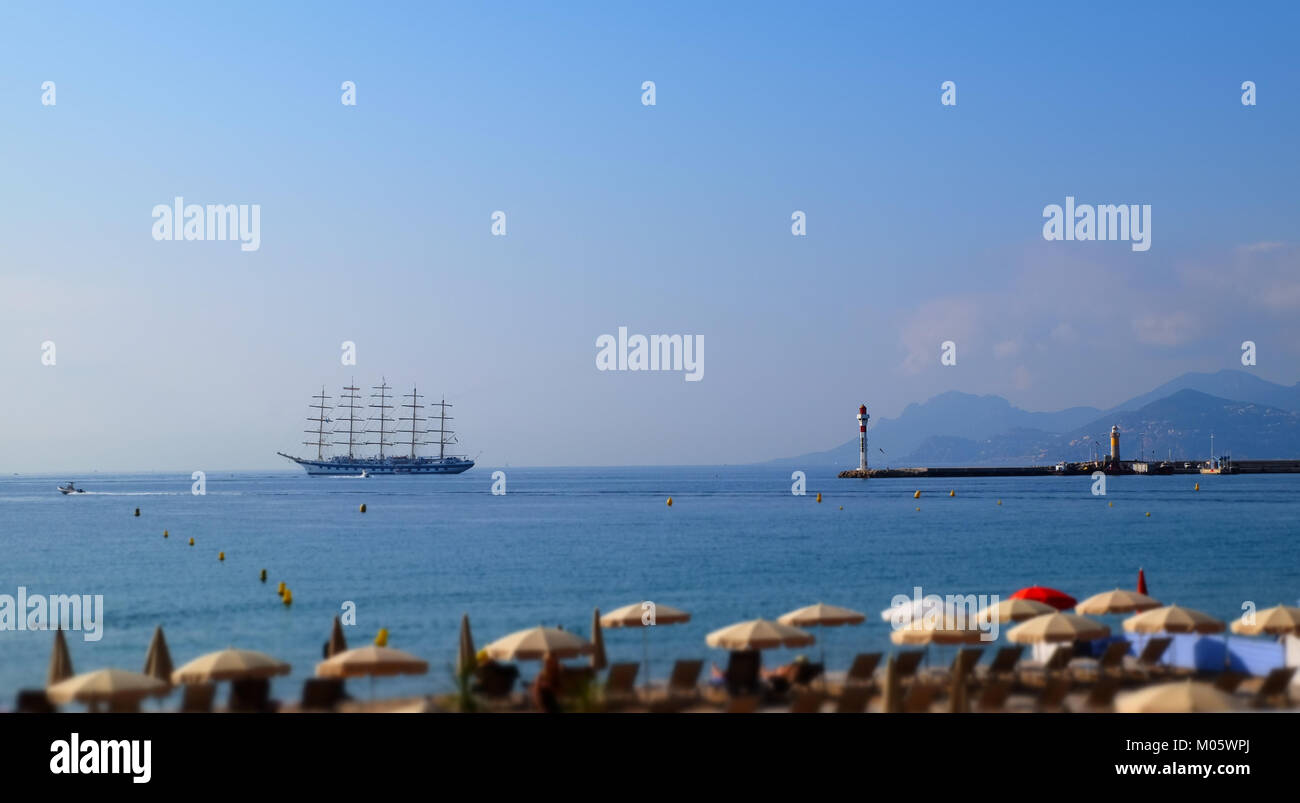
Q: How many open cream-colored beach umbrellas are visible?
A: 14